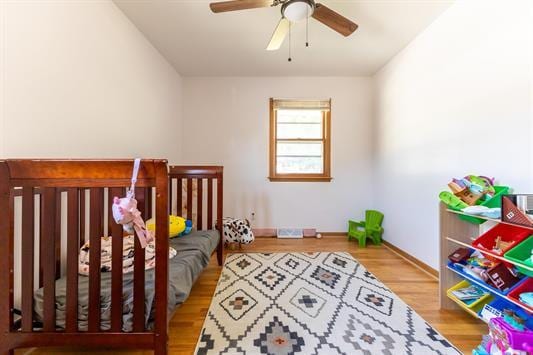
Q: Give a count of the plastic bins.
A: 7